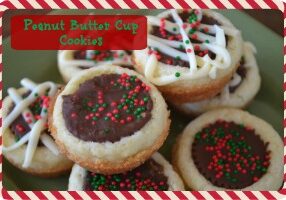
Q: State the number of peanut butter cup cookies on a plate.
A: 7